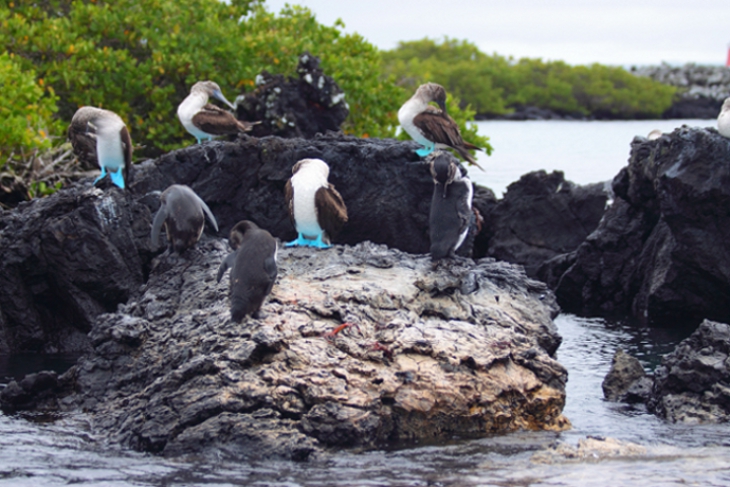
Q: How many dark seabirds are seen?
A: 3